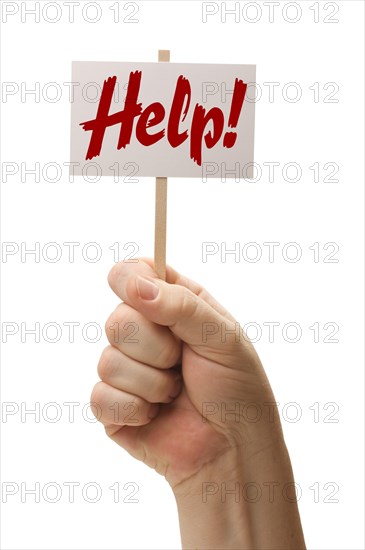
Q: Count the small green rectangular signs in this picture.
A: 0